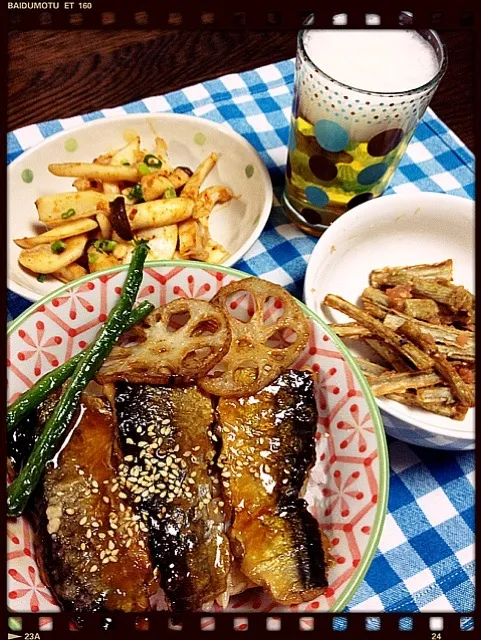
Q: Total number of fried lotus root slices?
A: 2